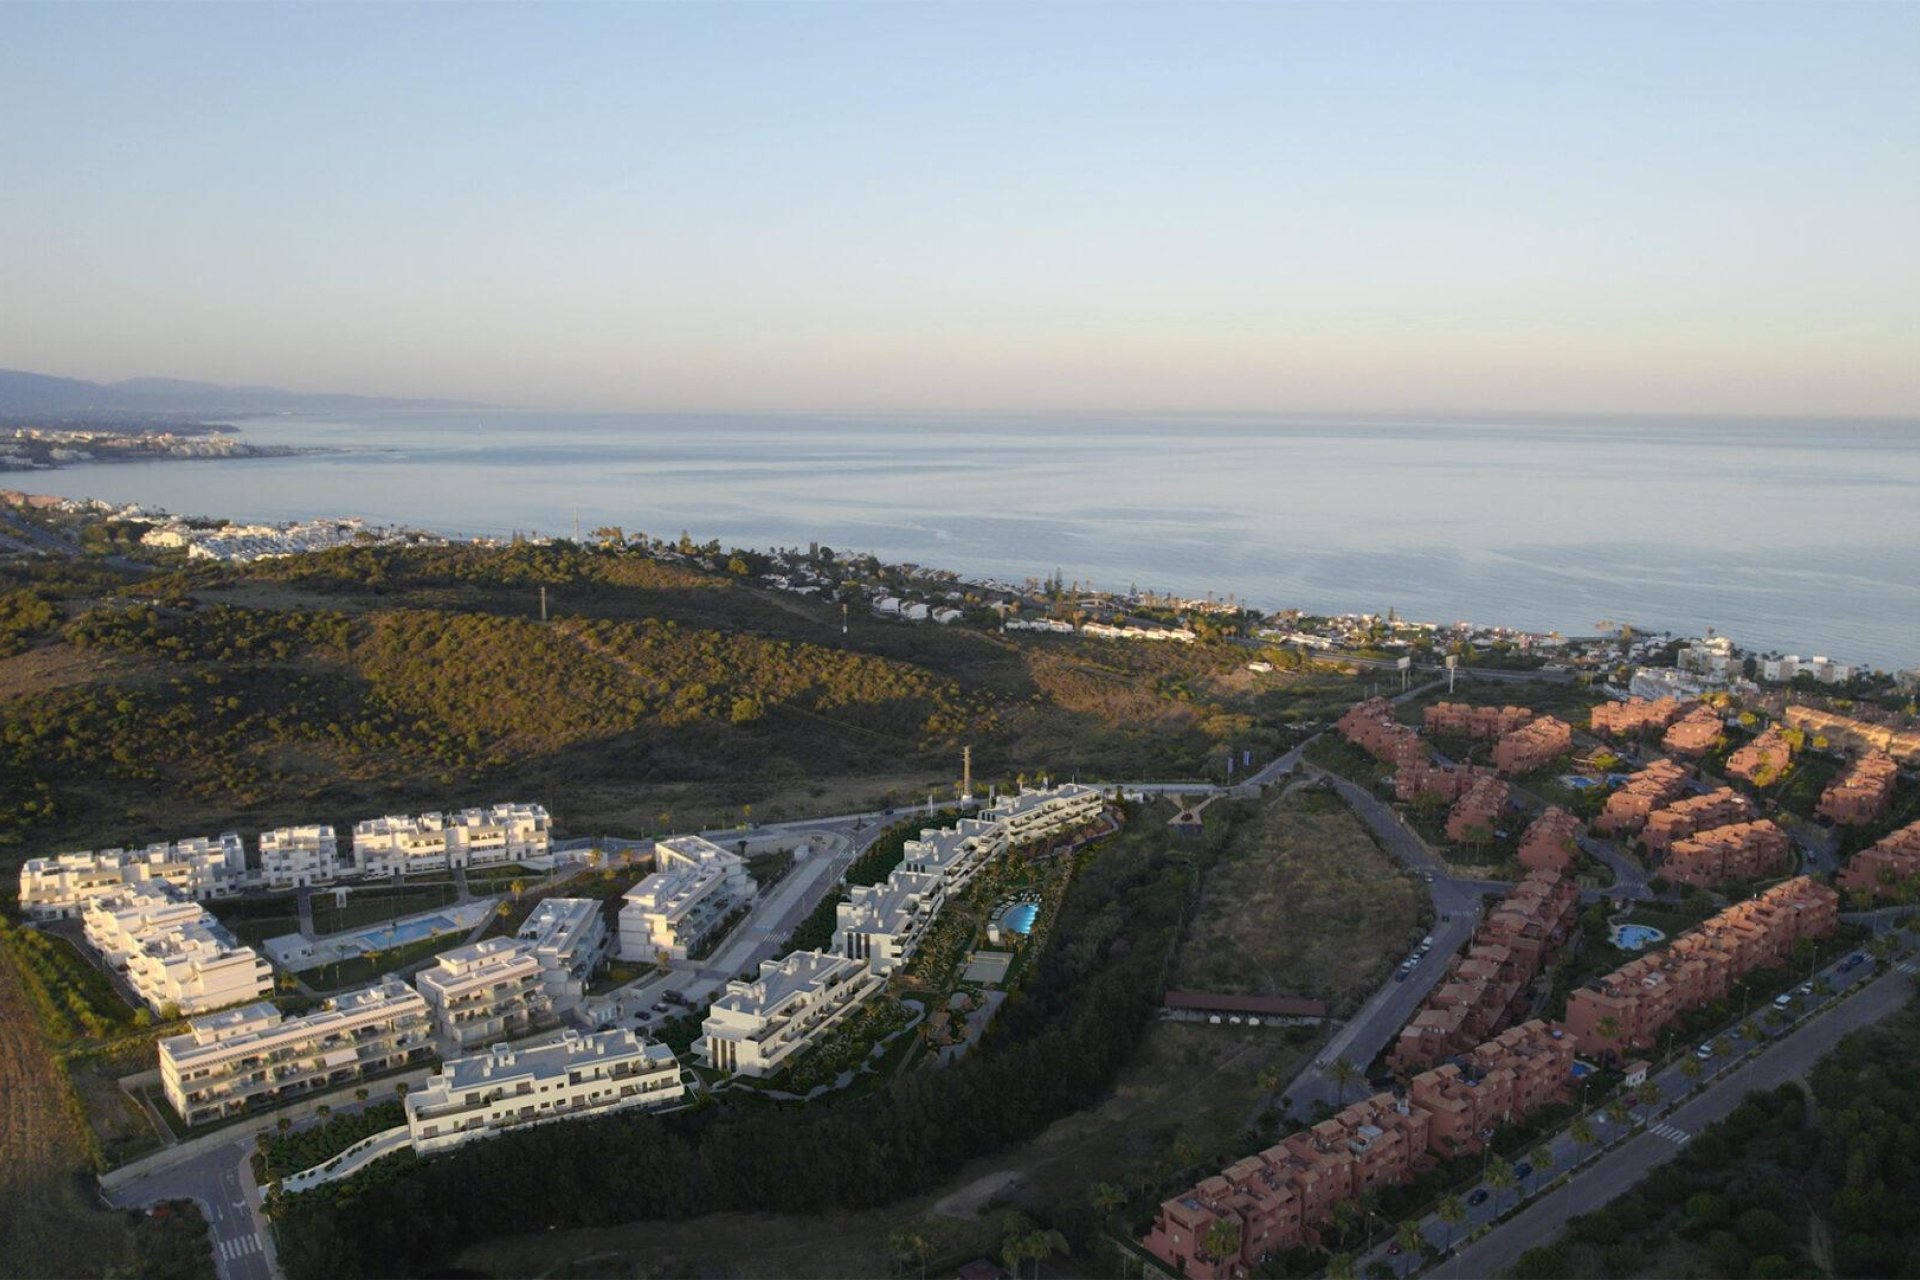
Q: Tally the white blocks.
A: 13